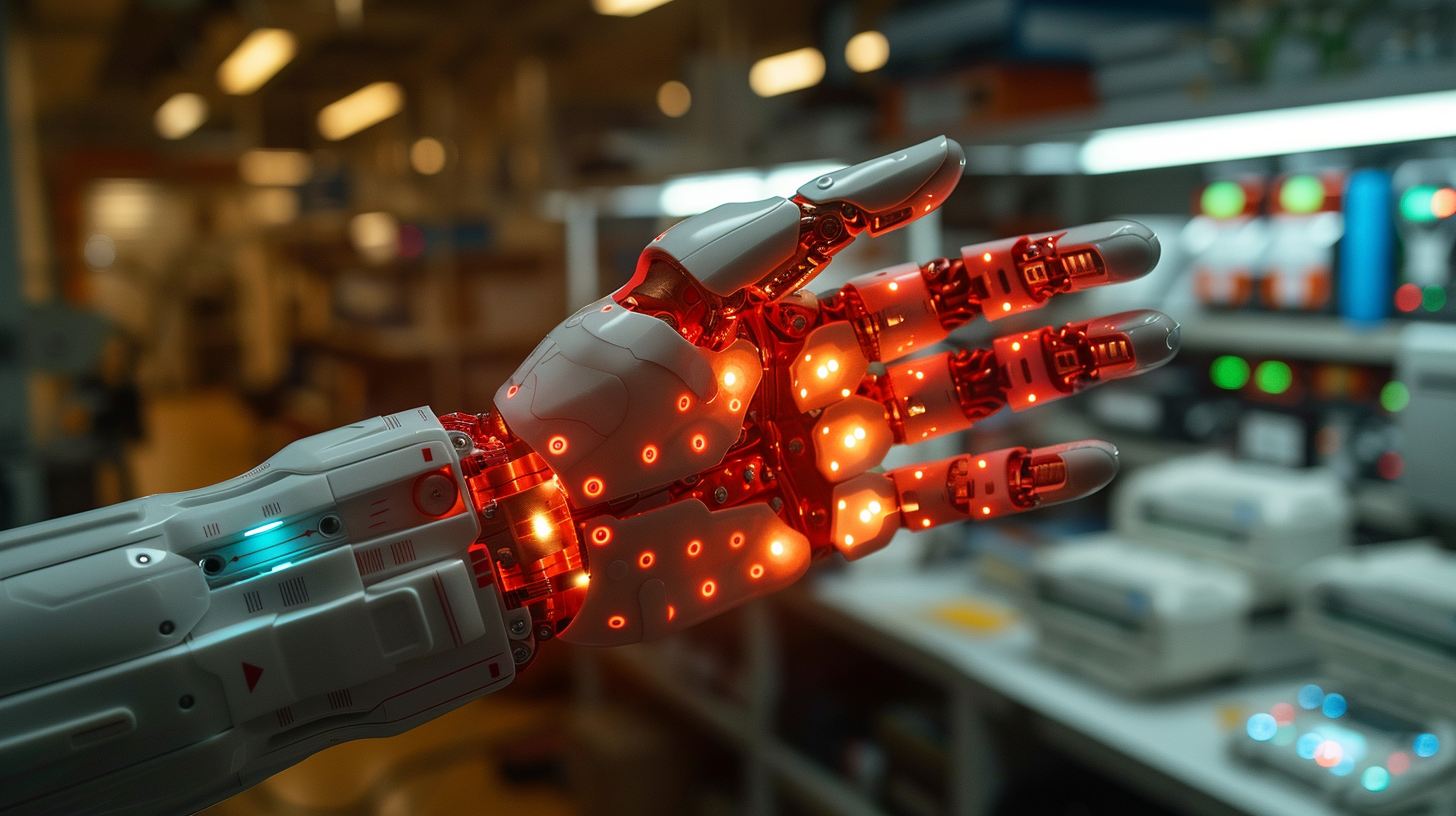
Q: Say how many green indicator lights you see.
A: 7